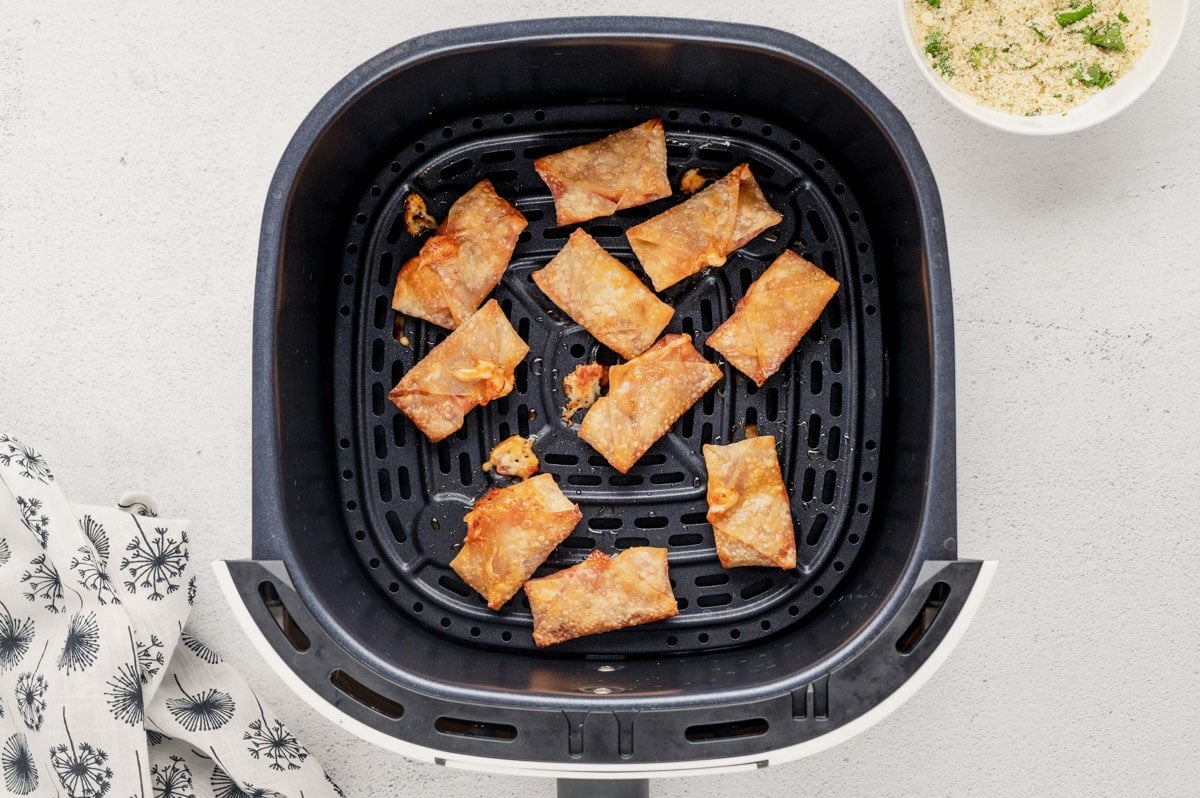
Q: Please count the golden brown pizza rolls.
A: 10